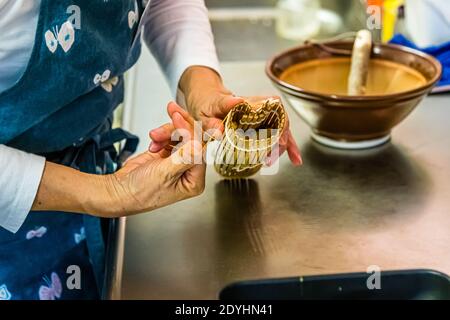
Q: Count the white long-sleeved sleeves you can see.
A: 2